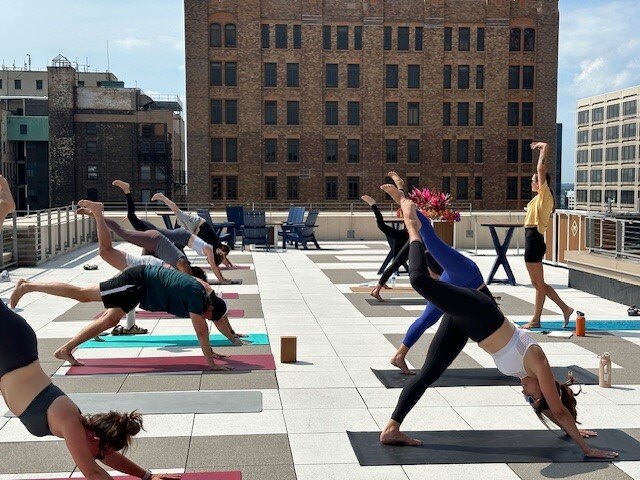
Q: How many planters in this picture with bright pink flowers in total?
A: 1